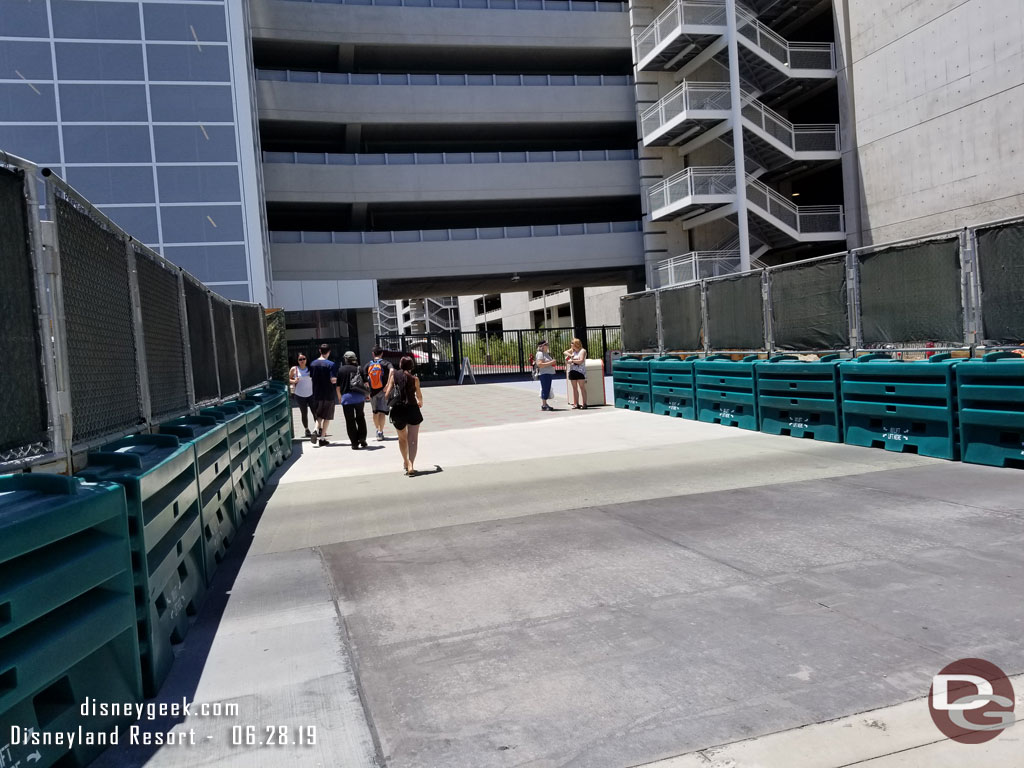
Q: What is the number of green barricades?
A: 12